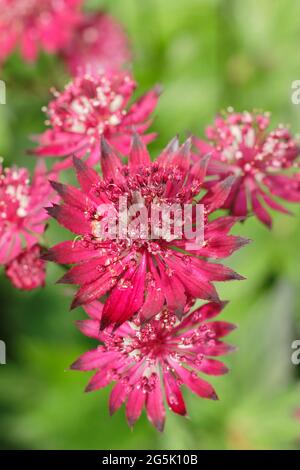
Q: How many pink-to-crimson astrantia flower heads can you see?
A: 8